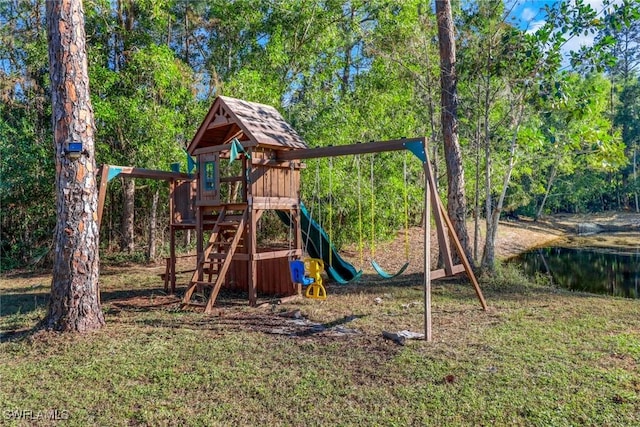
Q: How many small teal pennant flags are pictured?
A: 2